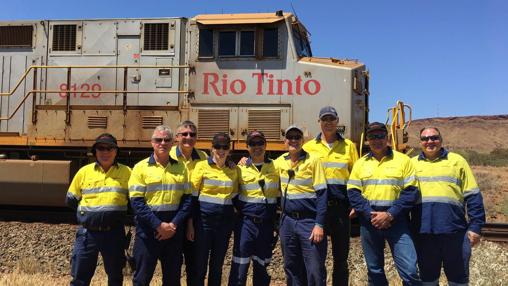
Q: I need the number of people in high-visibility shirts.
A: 9